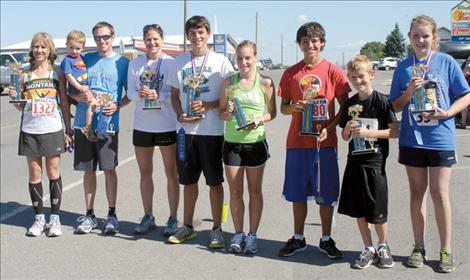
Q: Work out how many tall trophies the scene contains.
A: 8